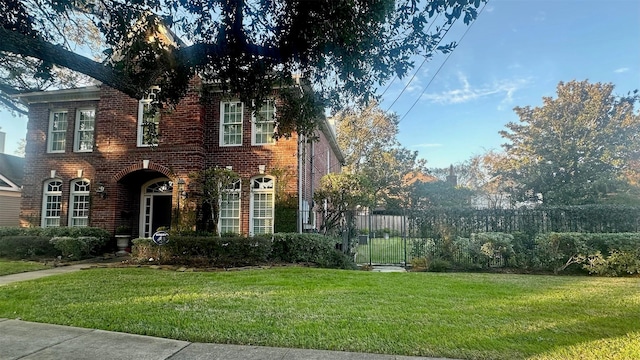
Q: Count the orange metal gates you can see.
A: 0